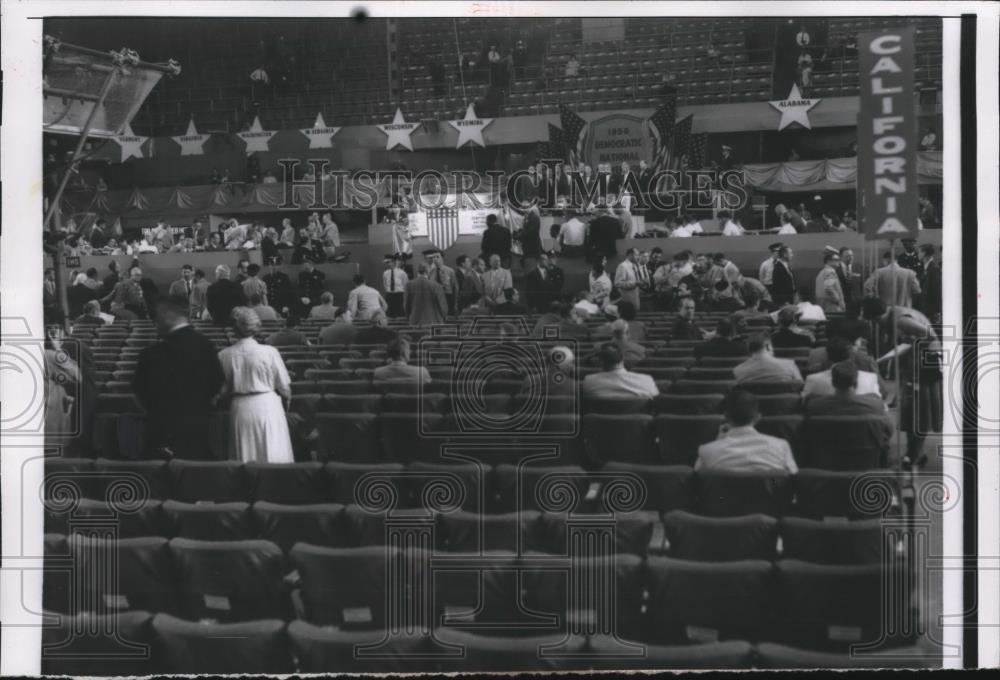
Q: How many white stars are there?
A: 7